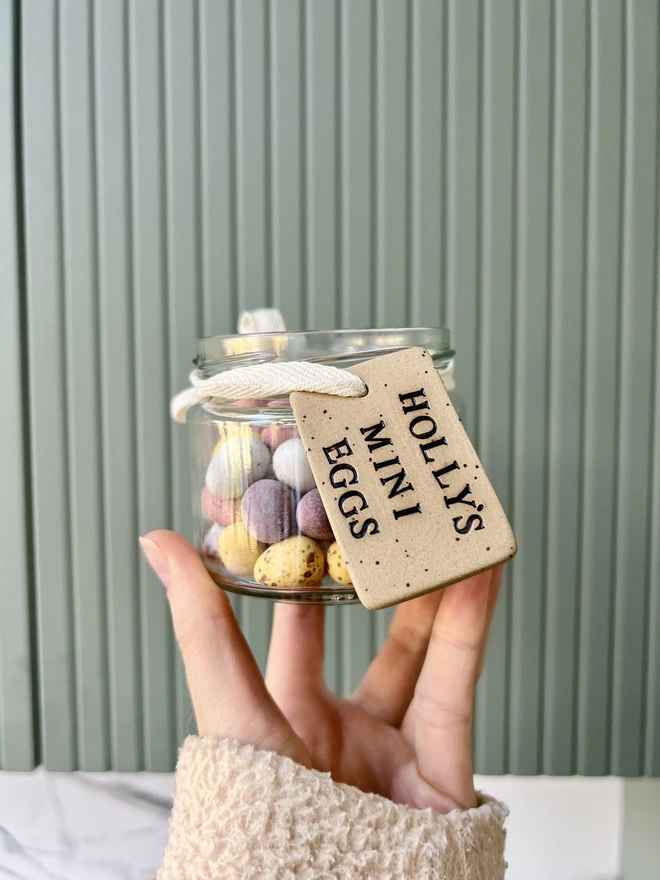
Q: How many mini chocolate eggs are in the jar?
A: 11